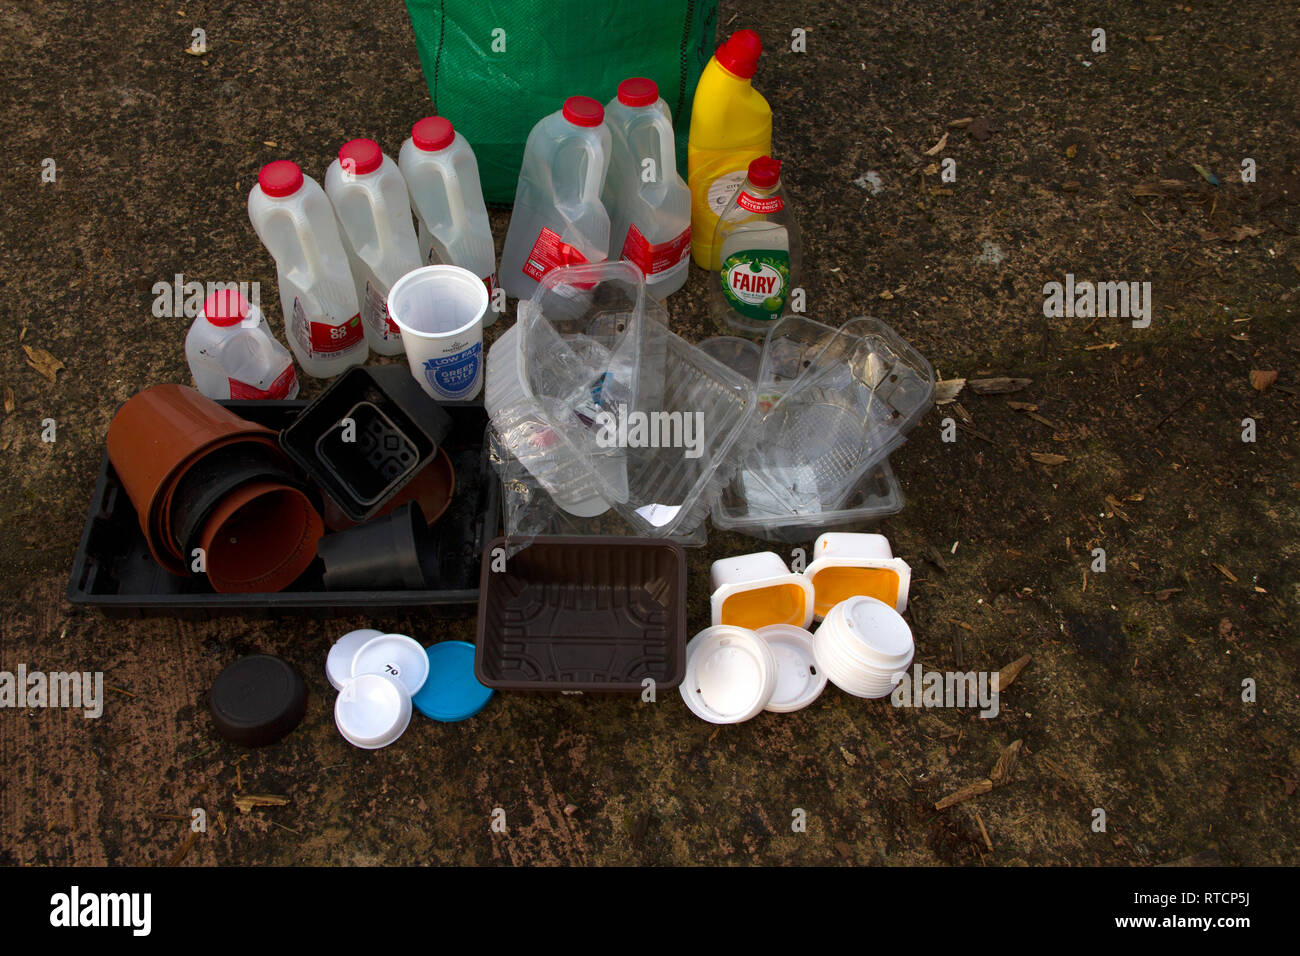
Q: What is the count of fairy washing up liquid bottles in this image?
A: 1